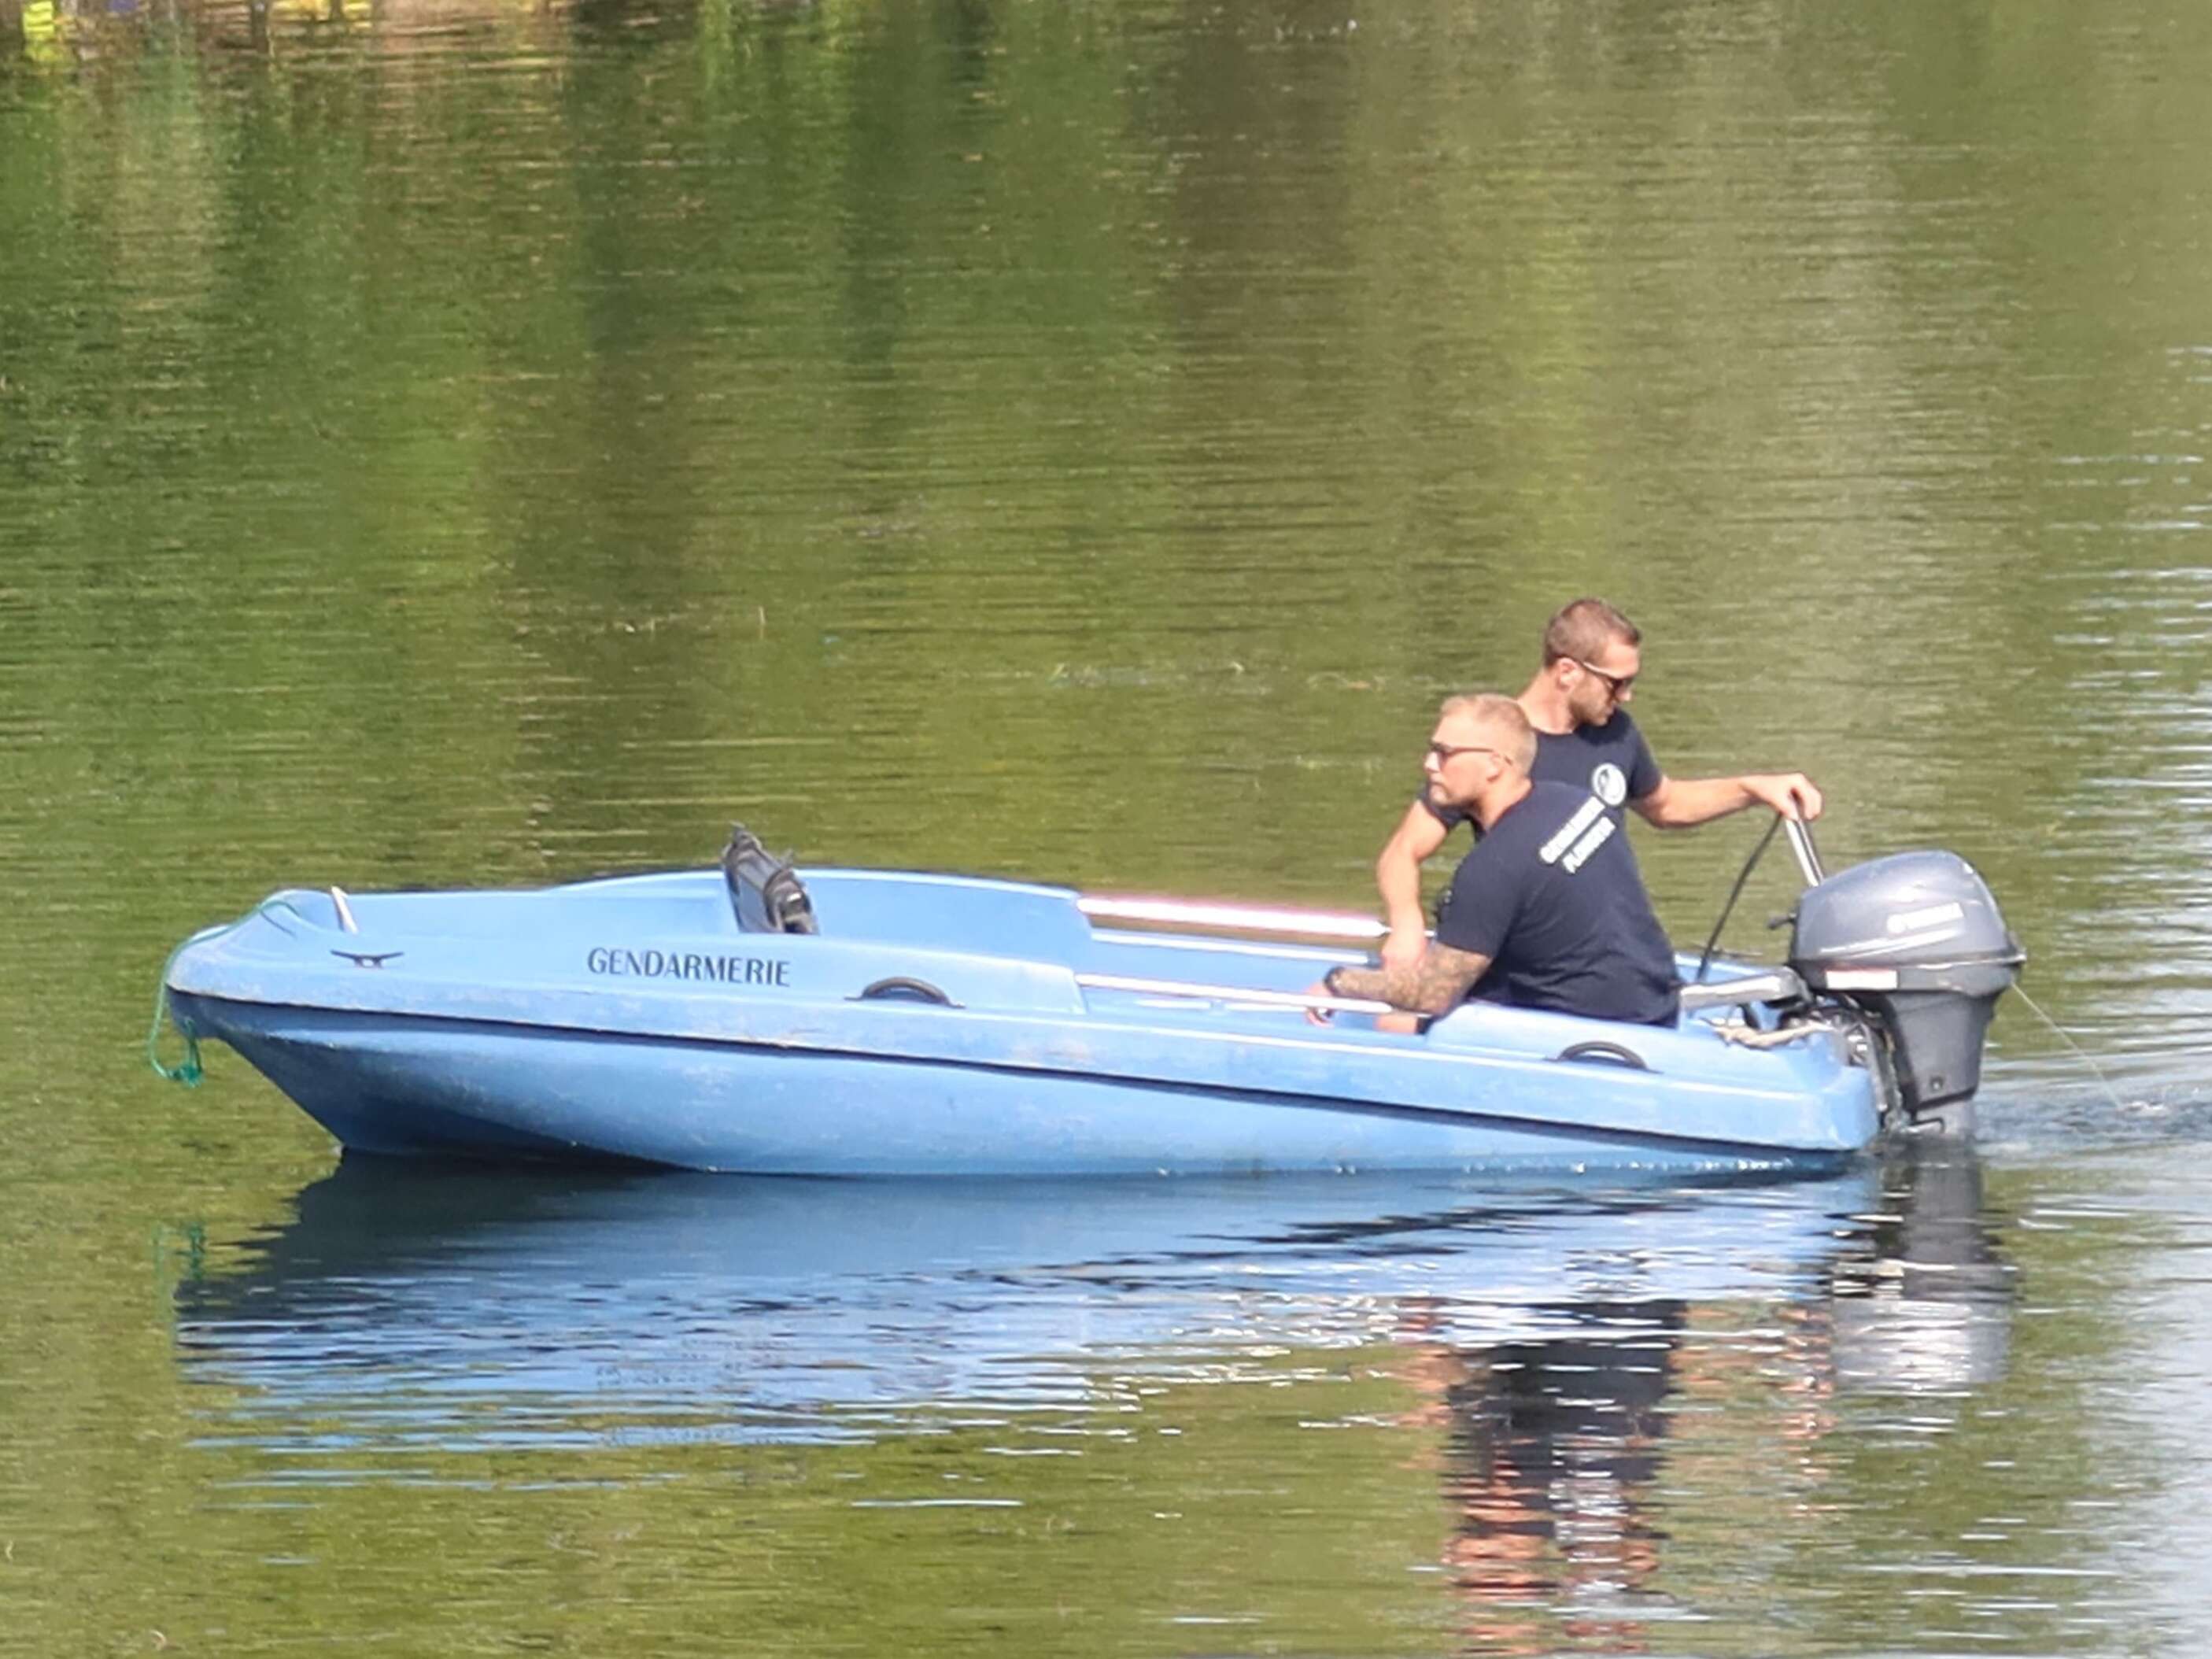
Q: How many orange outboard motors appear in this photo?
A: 0